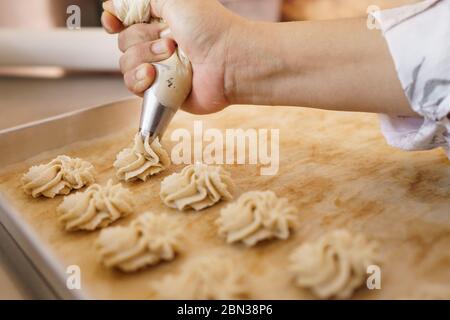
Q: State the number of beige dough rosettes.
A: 8